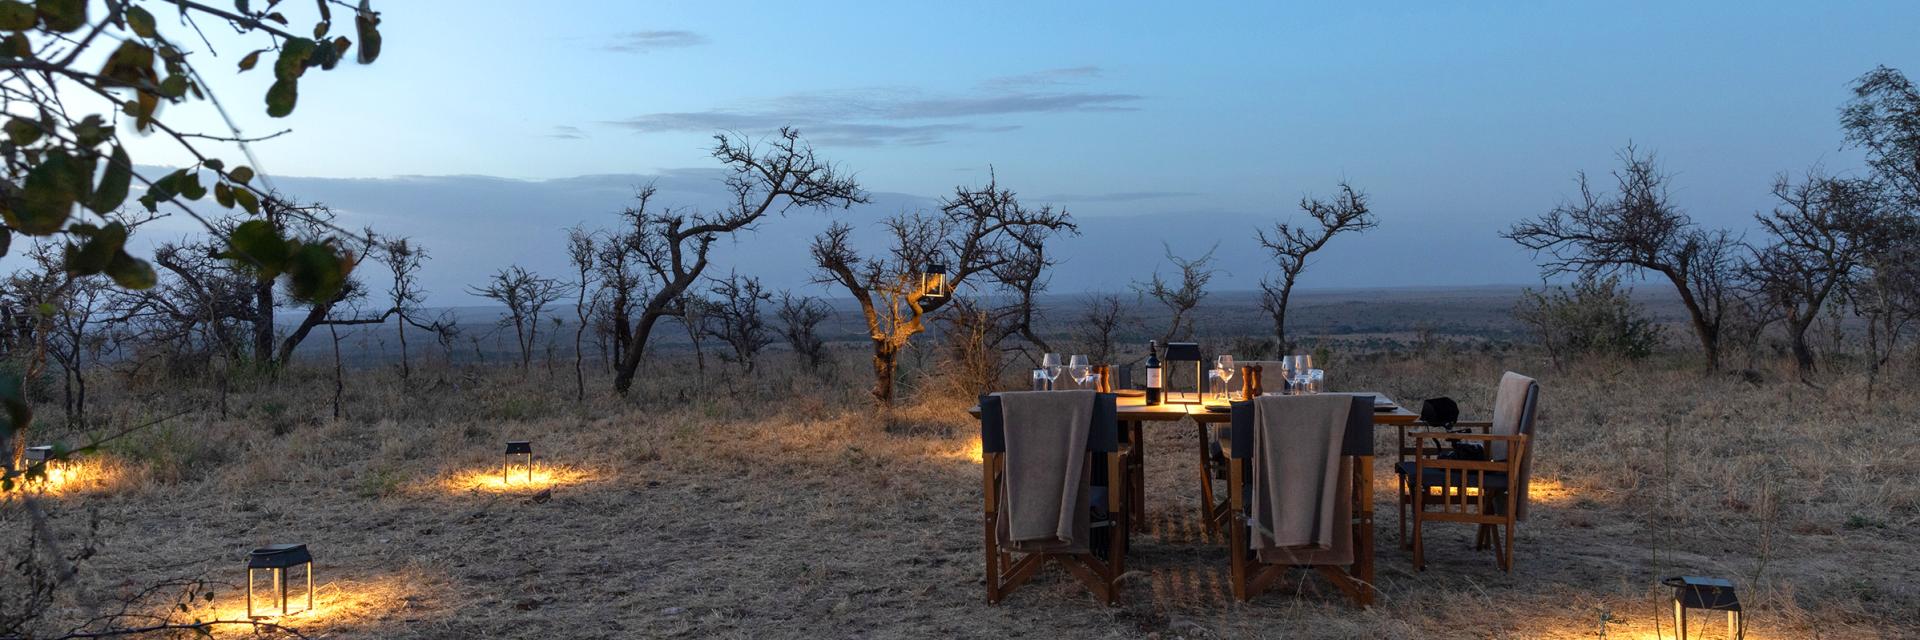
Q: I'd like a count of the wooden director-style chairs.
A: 5